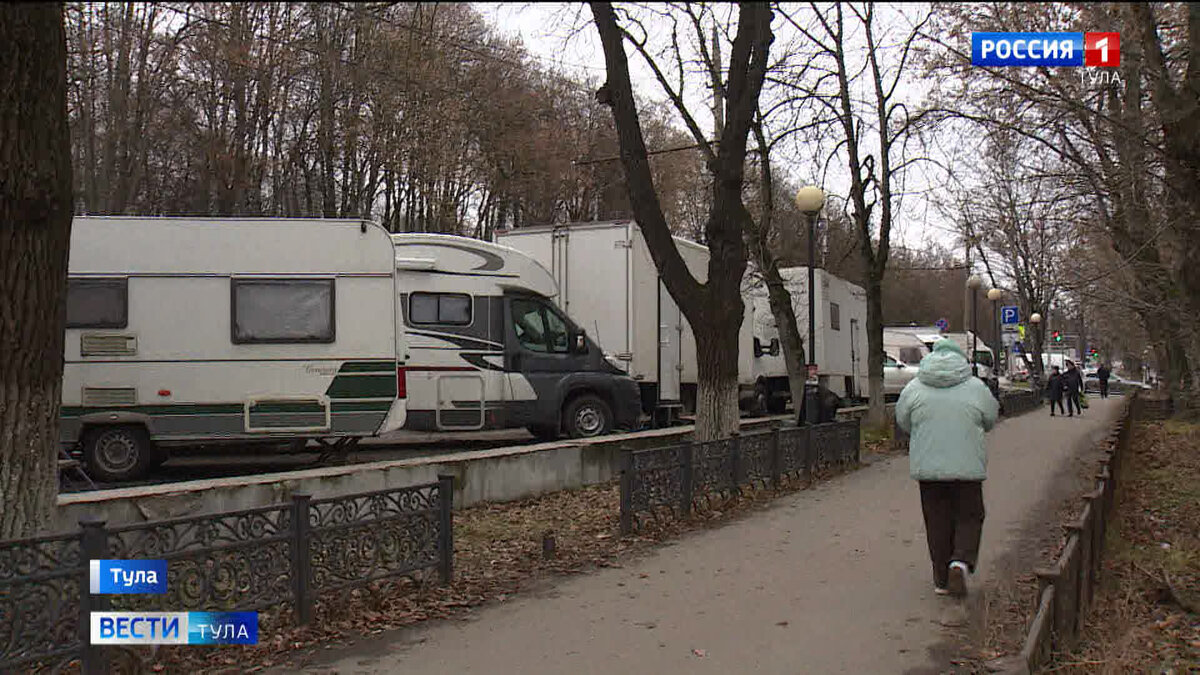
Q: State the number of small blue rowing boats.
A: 0